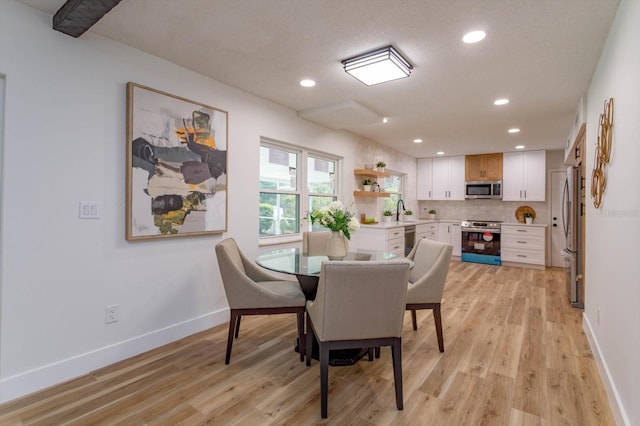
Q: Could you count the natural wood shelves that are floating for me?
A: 2